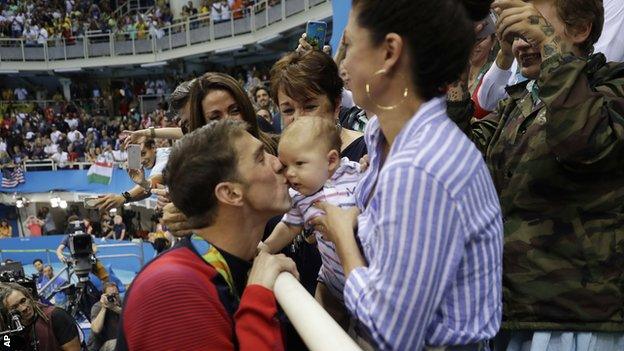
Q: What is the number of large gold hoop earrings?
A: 1